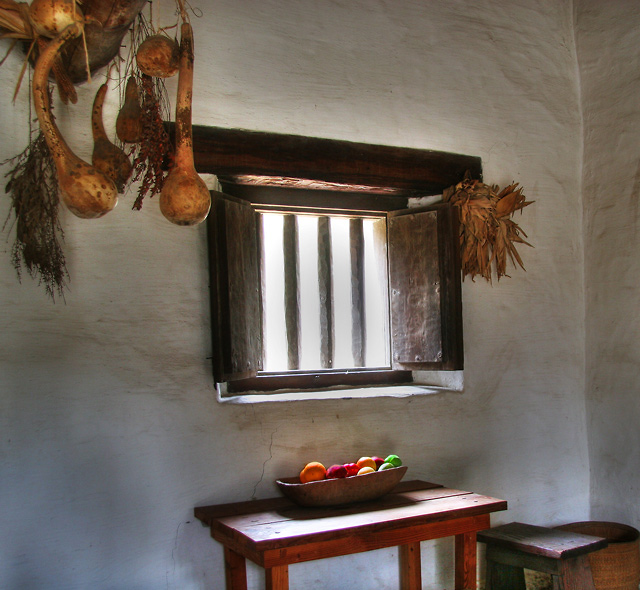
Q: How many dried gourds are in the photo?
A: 6